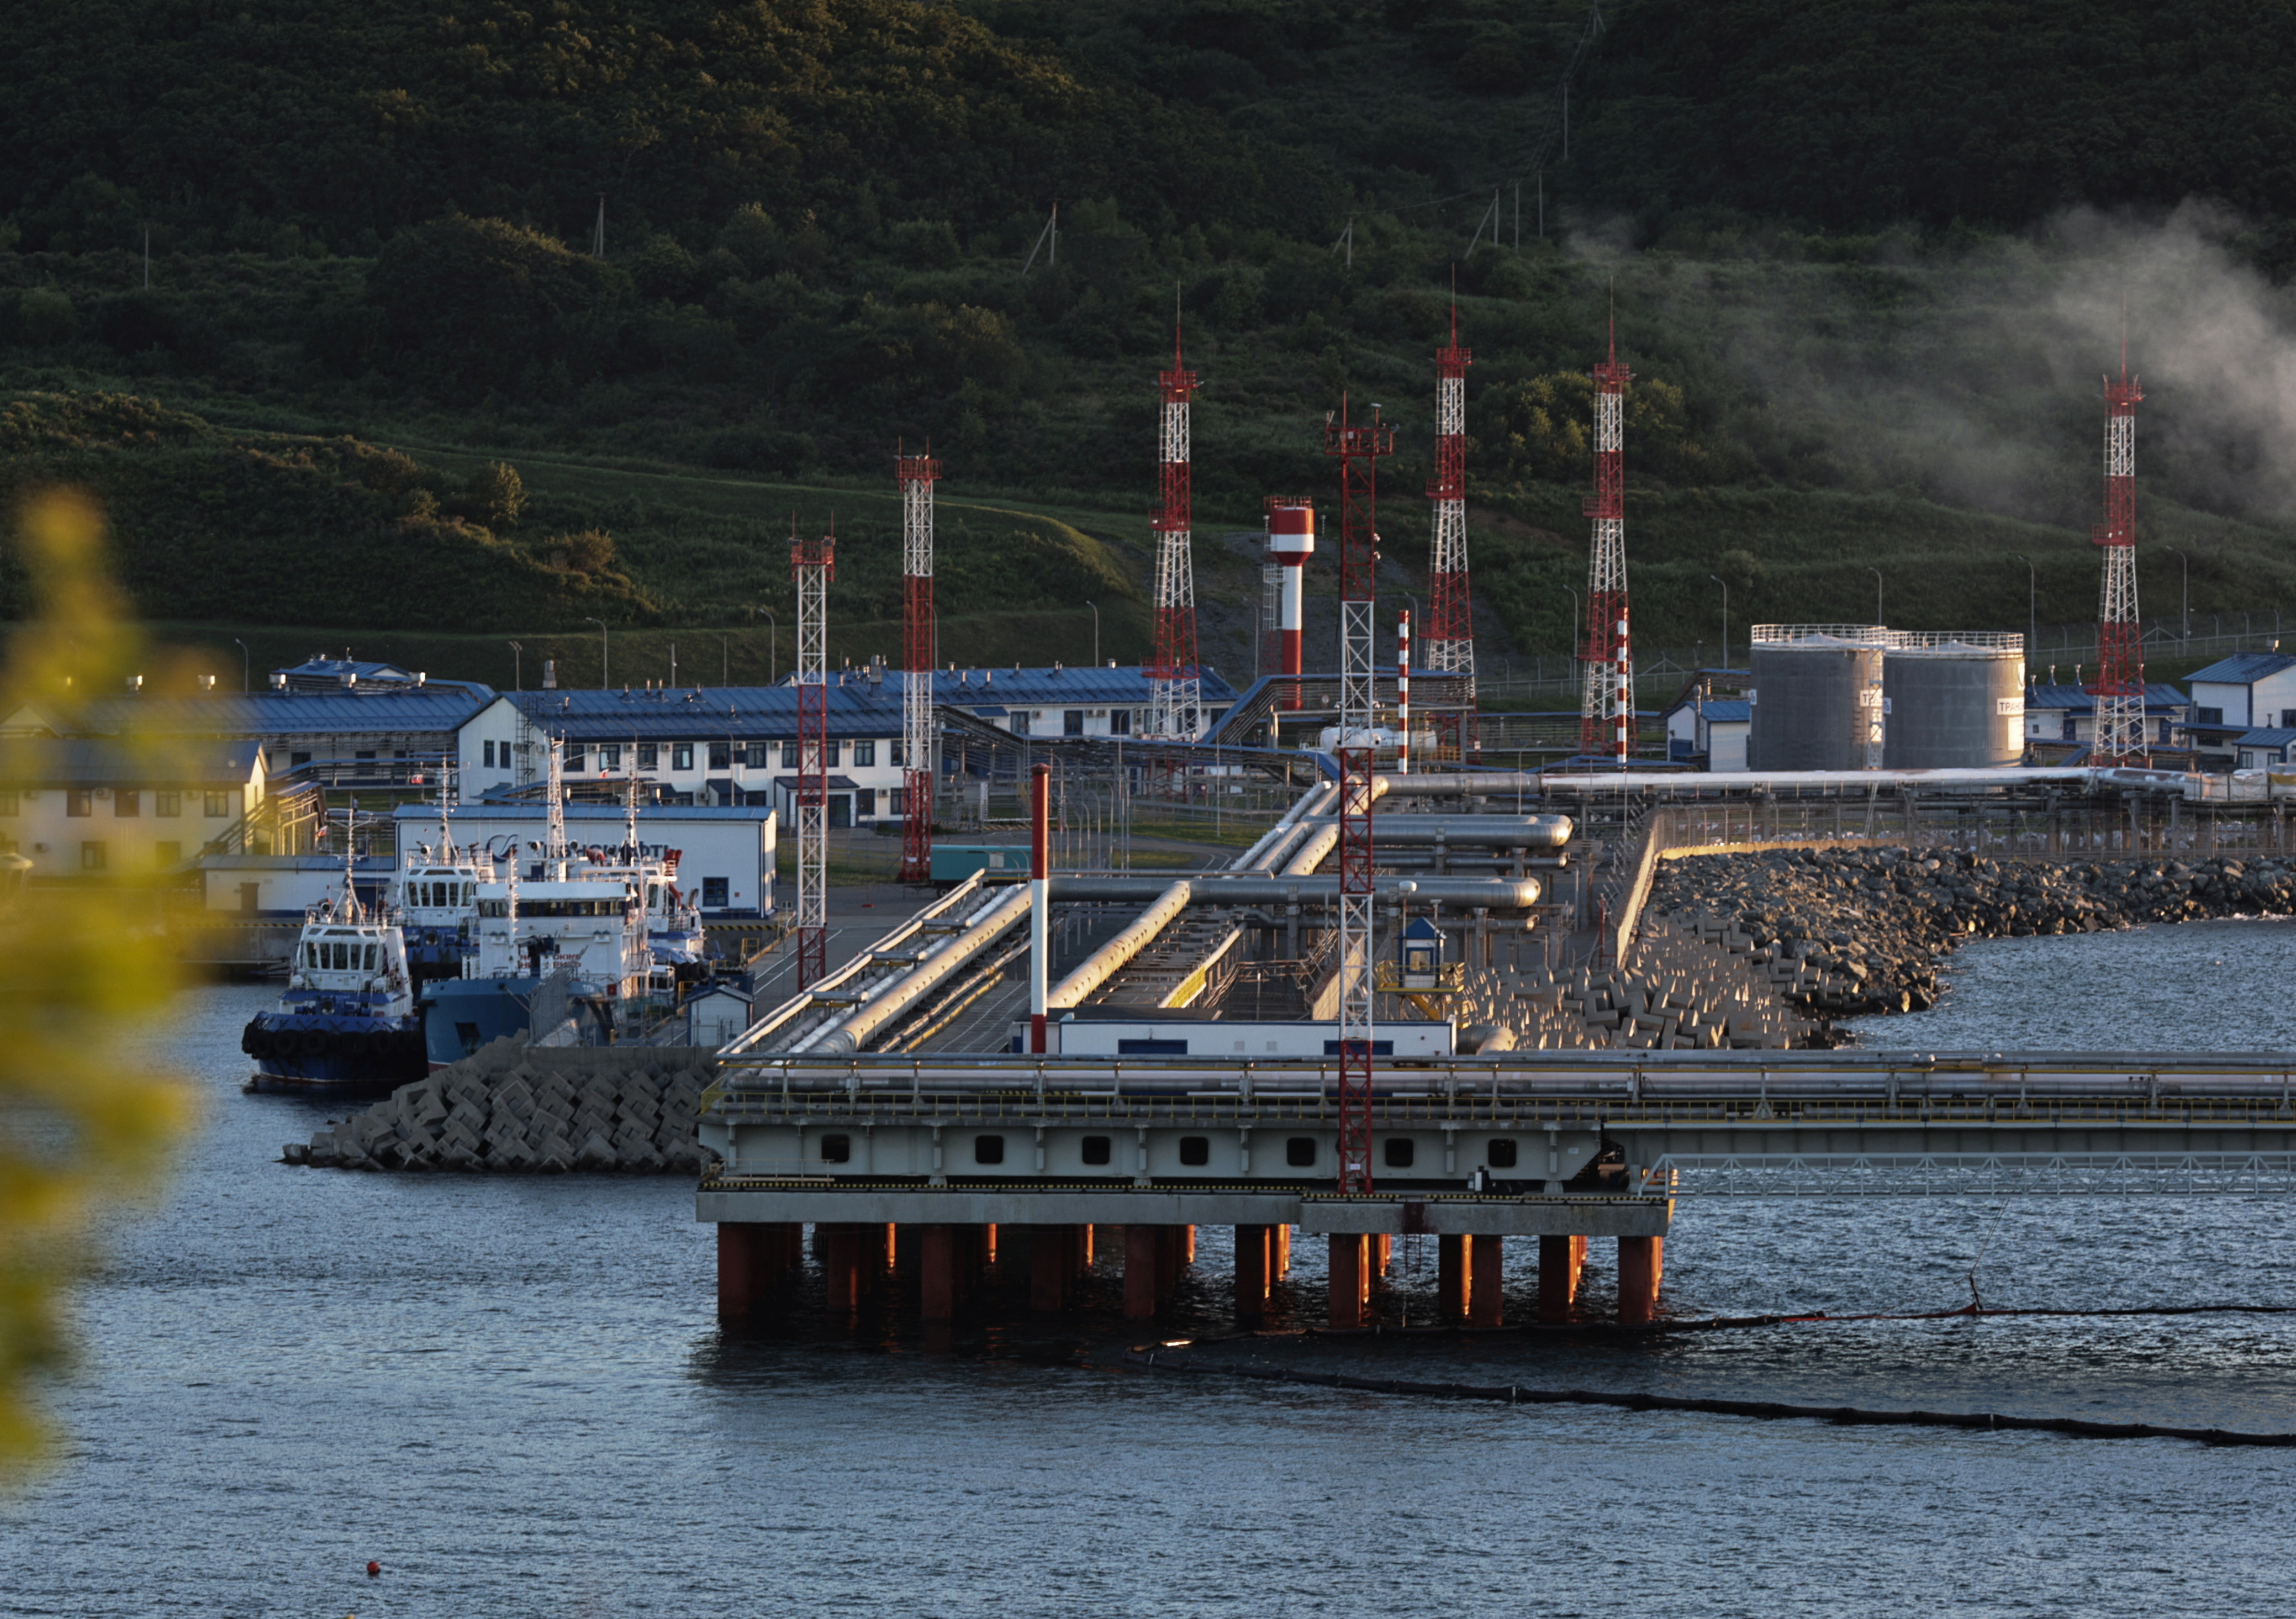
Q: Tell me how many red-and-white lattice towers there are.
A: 7